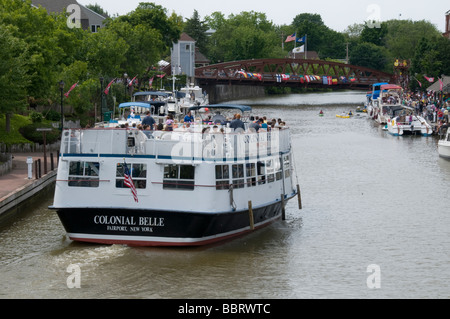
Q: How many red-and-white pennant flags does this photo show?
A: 8